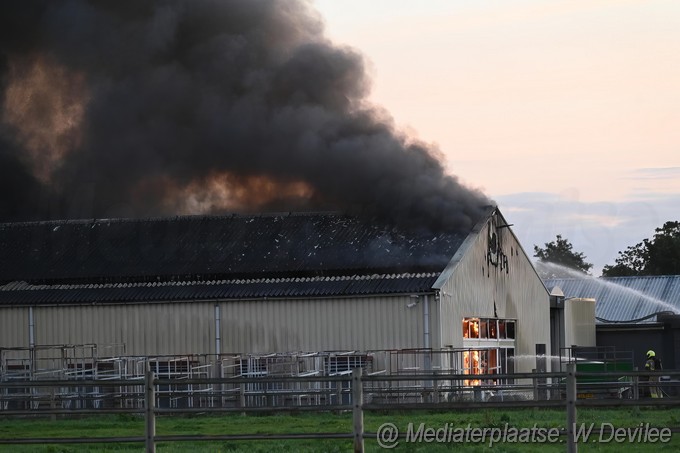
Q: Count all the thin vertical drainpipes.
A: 3